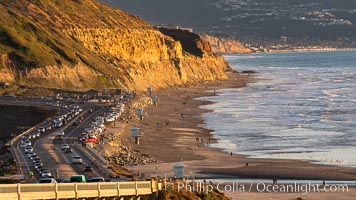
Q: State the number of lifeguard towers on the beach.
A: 5